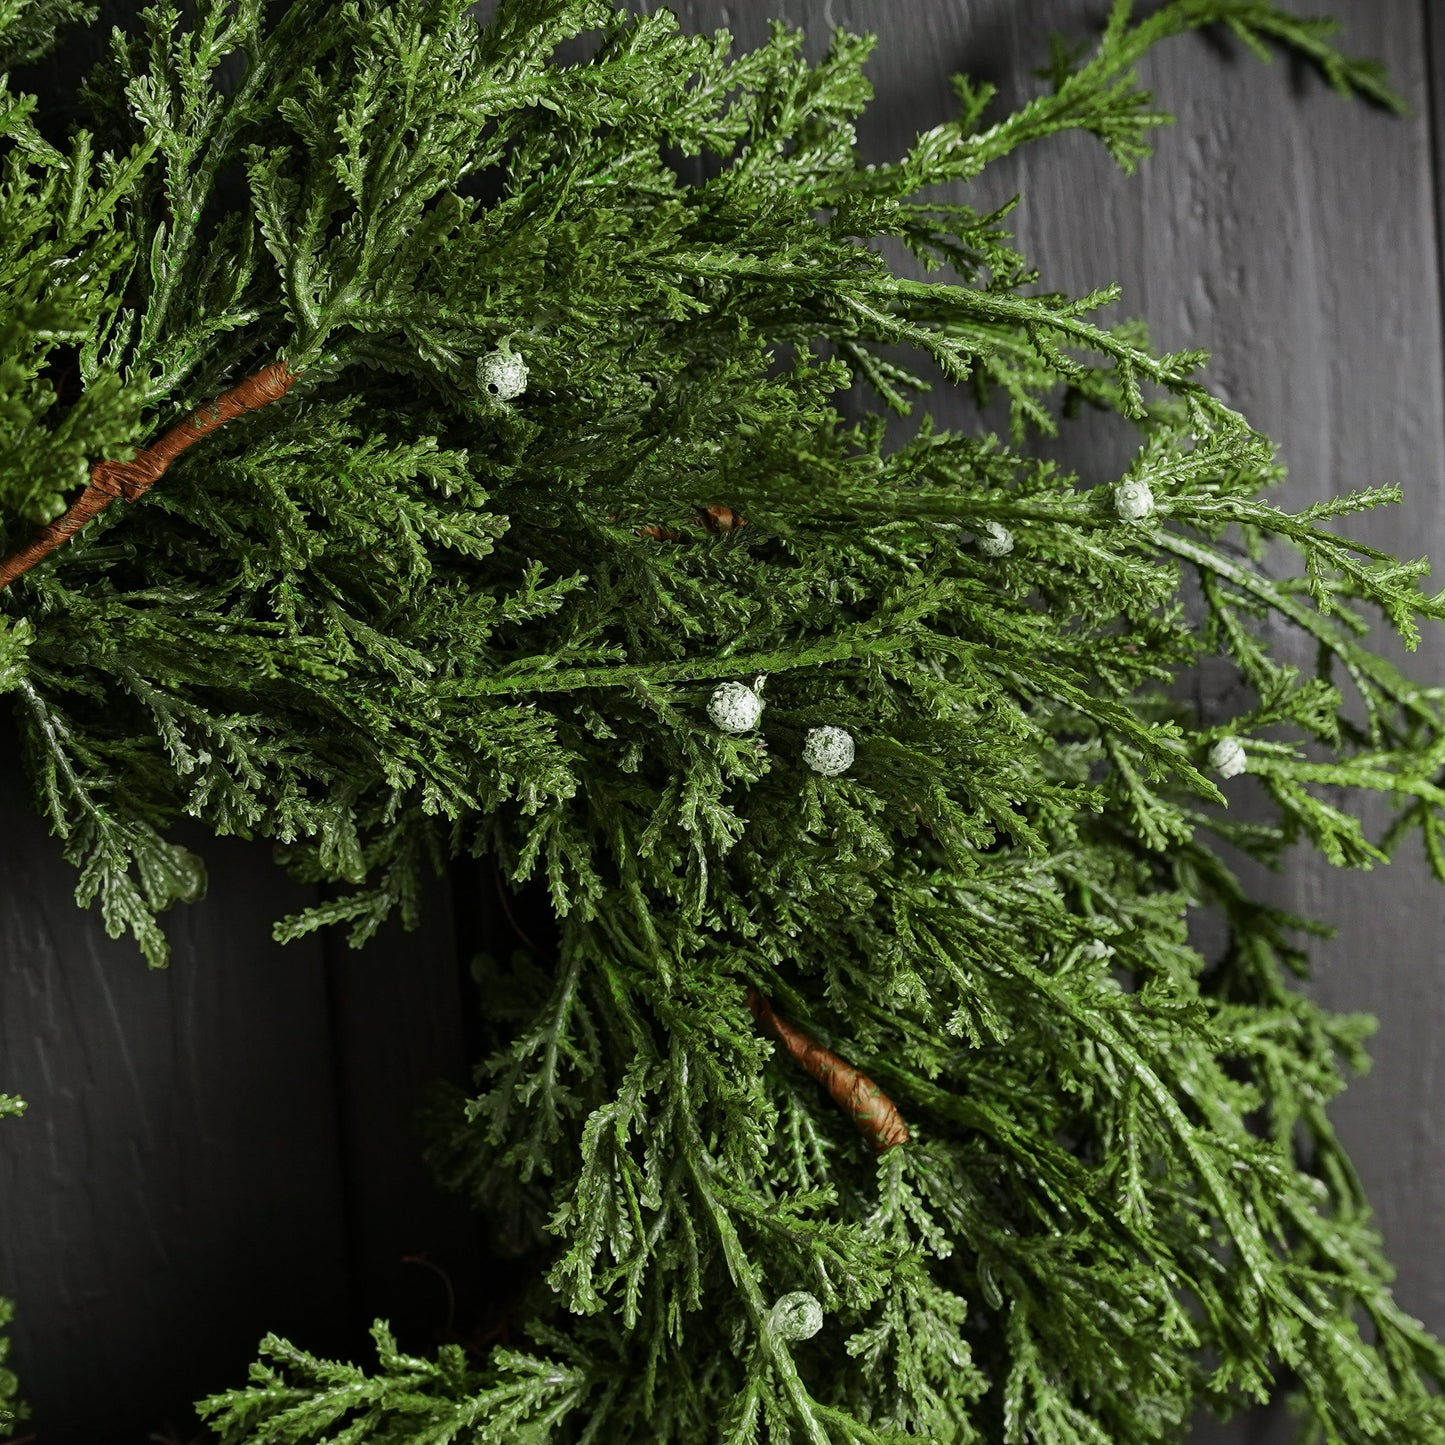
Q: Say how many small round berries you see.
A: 7